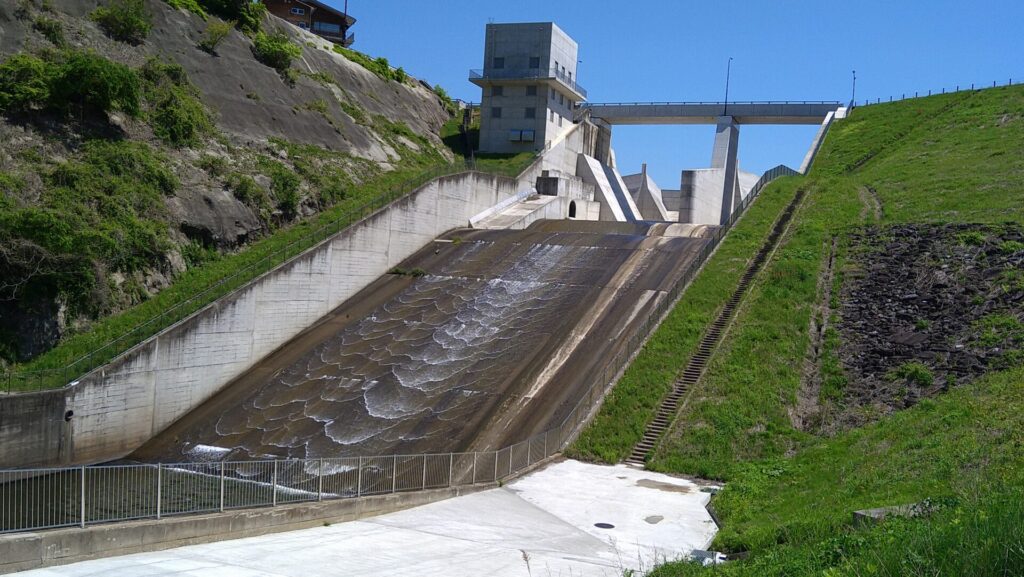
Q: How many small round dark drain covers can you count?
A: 1